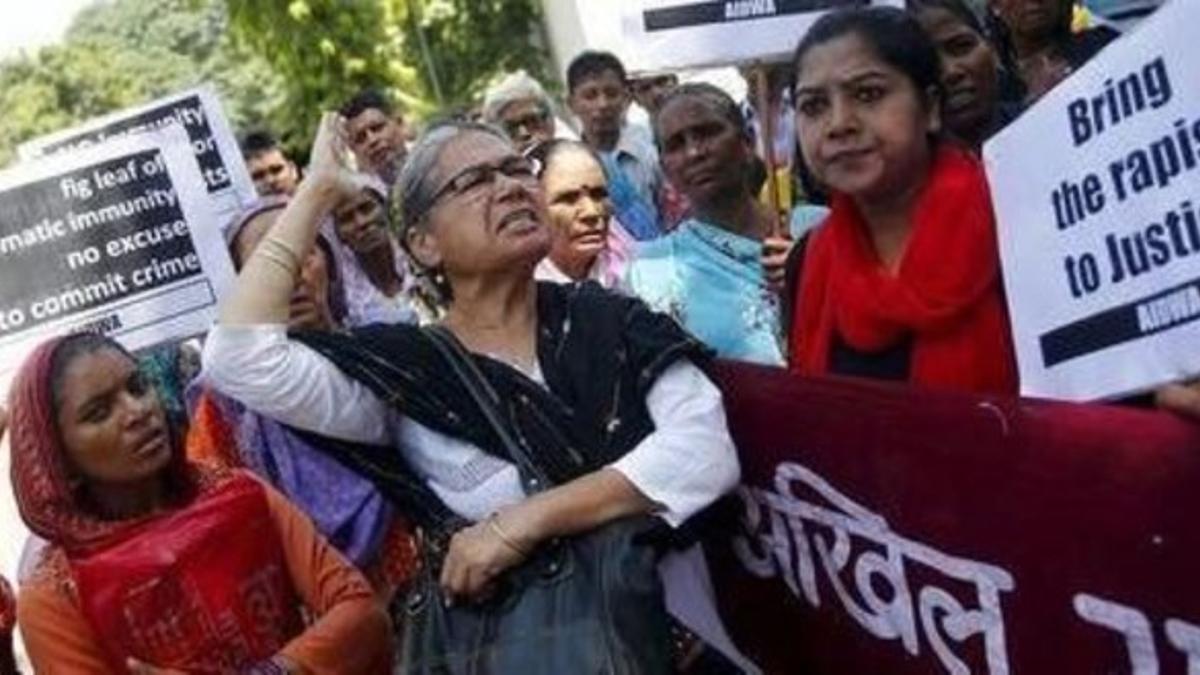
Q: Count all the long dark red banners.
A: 1